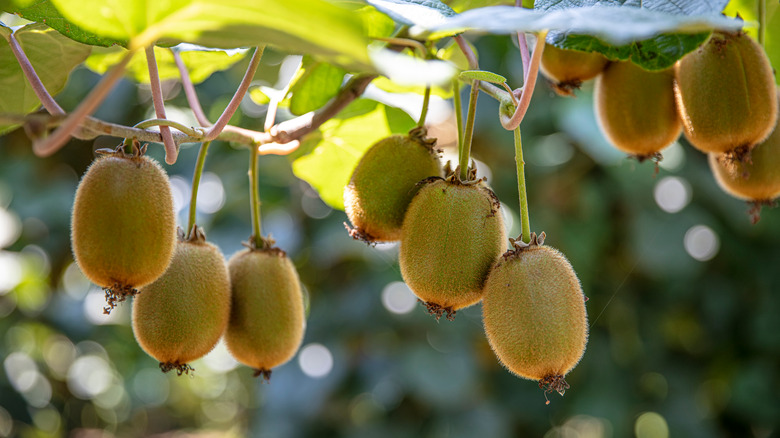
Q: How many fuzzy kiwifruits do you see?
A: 10